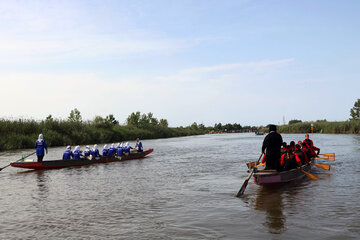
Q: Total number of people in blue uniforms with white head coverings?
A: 11